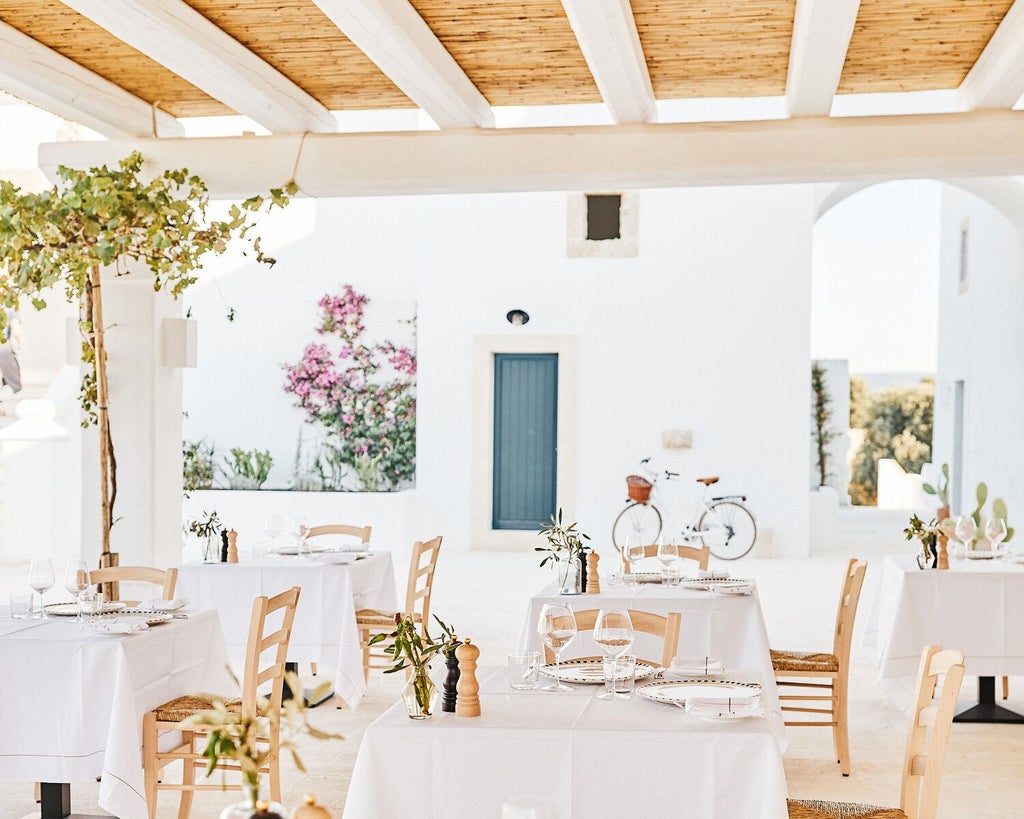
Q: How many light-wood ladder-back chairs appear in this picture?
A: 8